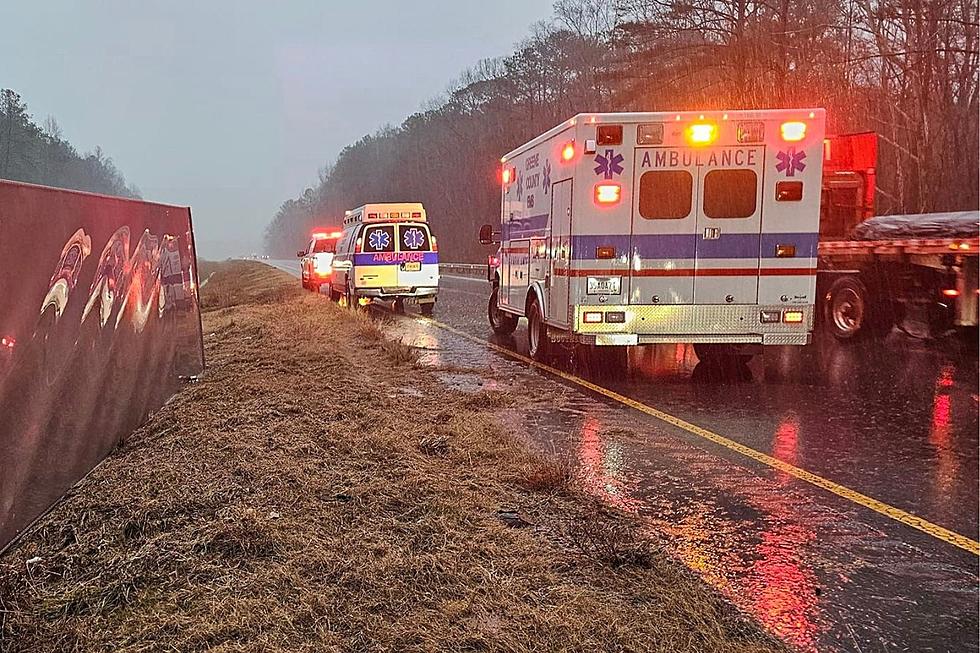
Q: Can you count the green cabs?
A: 0